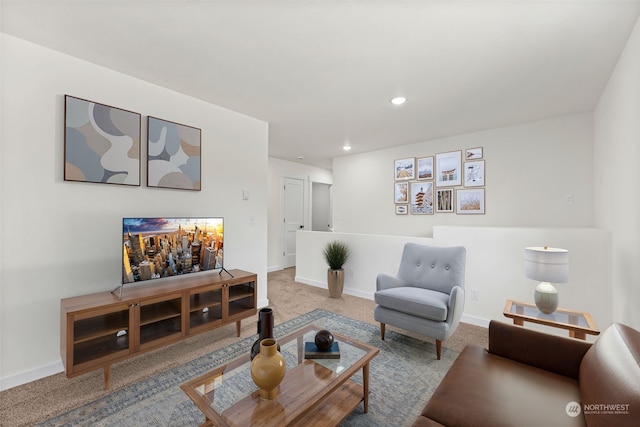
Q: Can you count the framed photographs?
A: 10